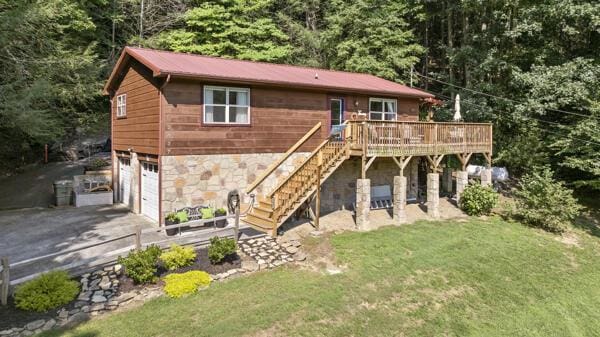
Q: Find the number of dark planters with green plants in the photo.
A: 2